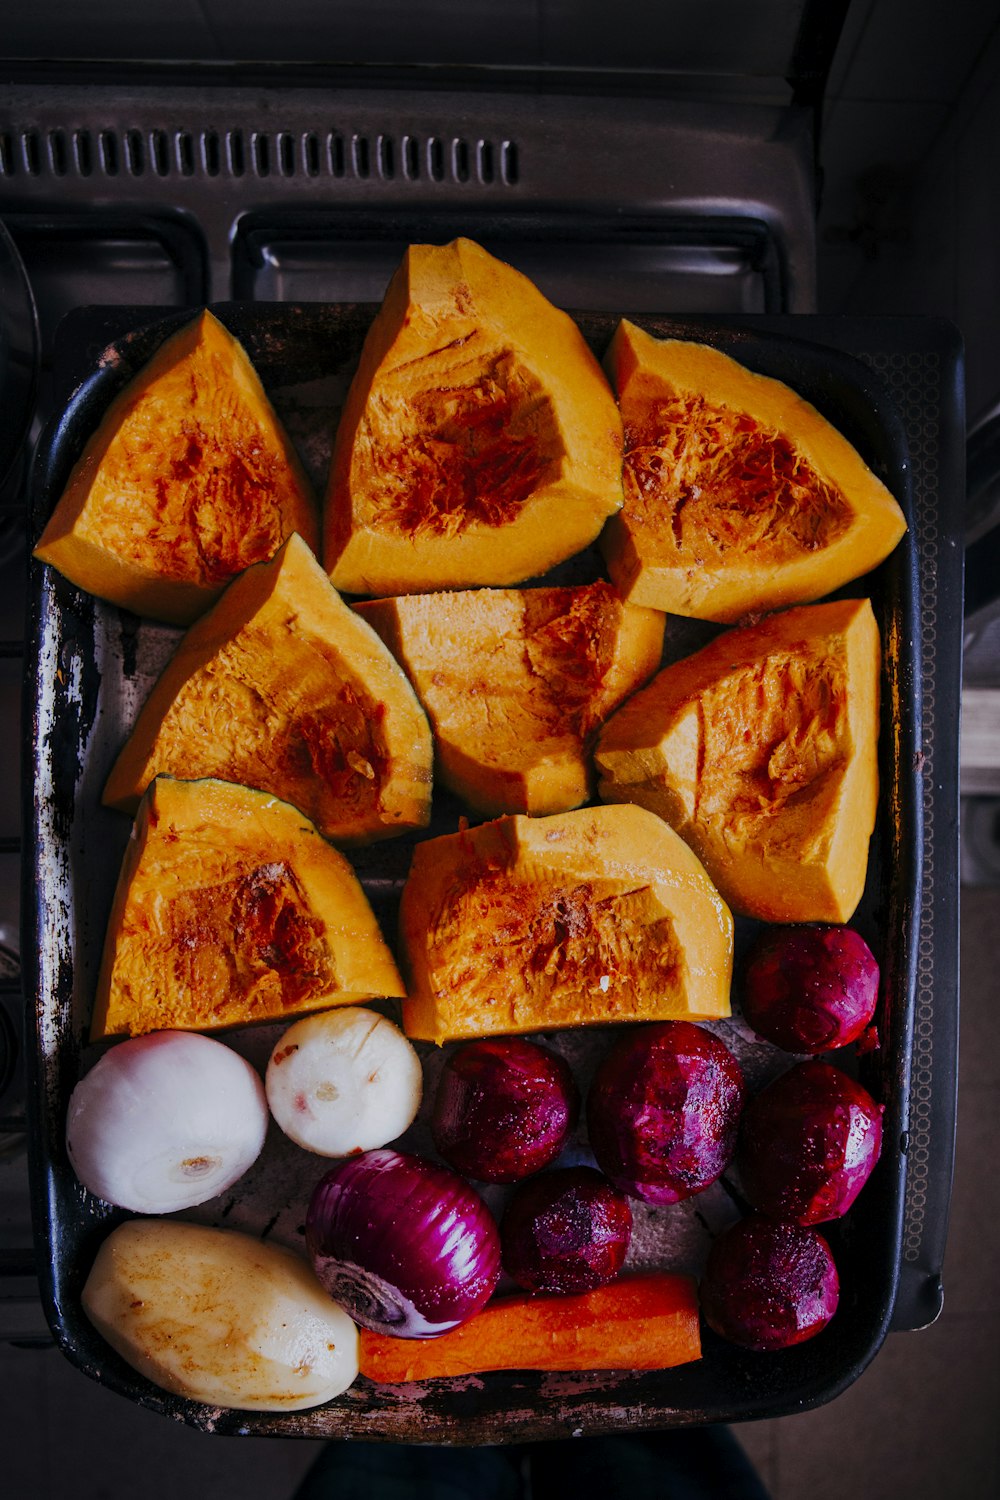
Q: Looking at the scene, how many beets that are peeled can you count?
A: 6